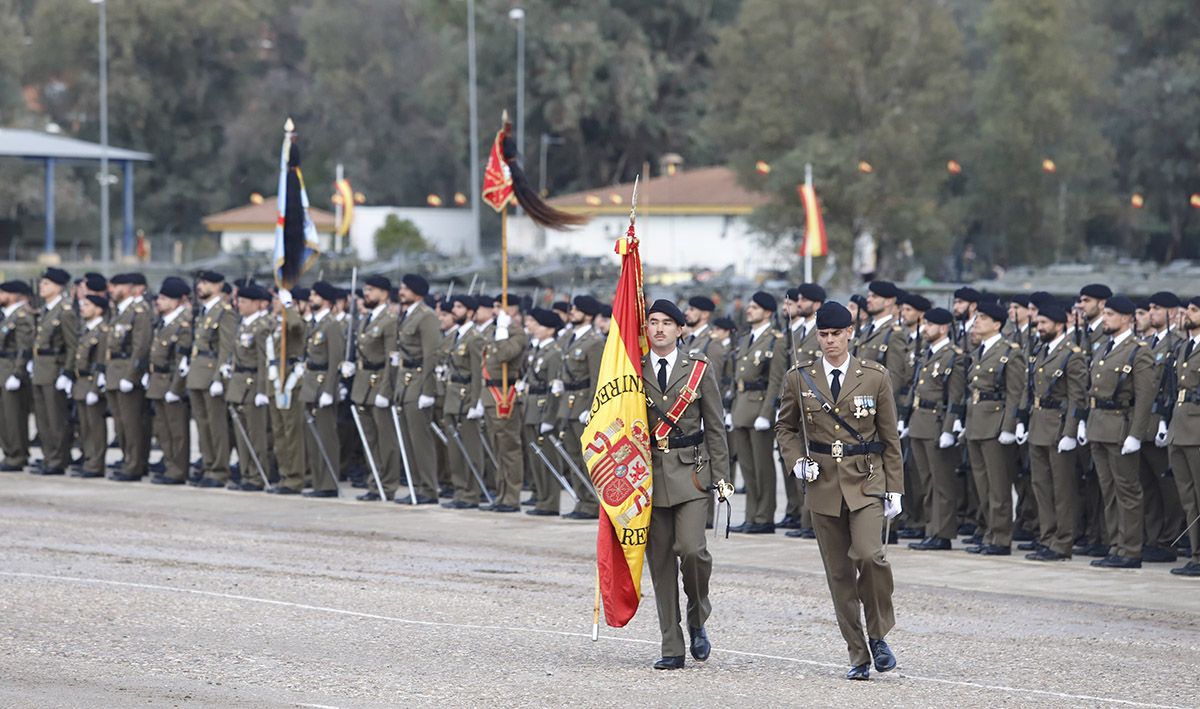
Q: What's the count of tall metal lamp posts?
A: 3